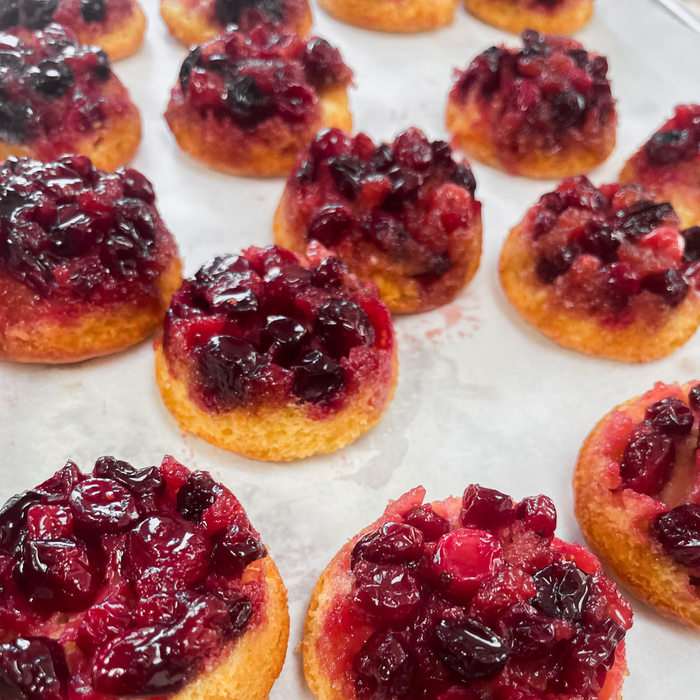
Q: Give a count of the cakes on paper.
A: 15